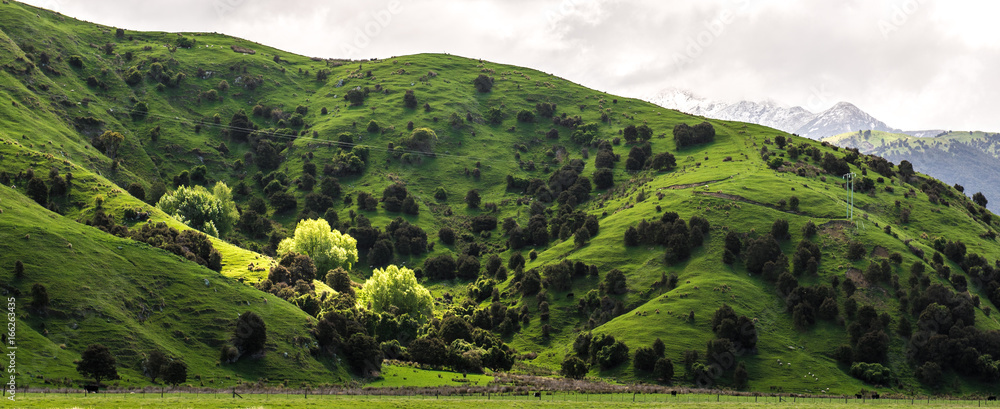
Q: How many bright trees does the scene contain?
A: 3